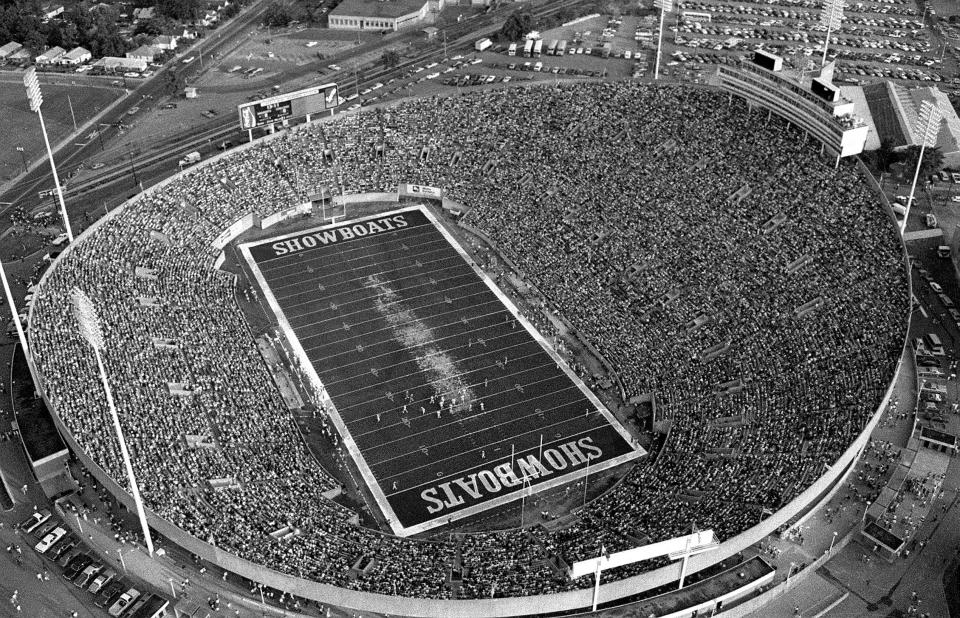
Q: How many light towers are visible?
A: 6